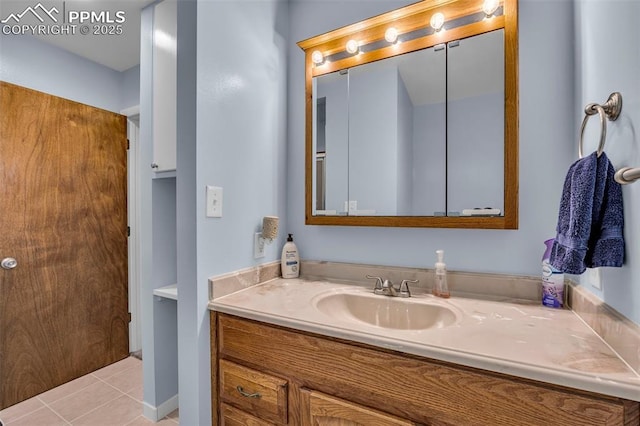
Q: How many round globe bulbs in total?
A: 5